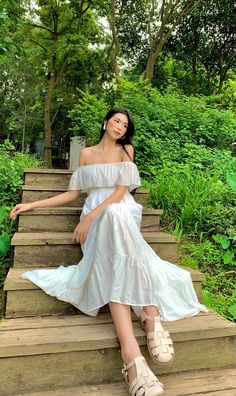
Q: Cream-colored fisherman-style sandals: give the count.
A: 2